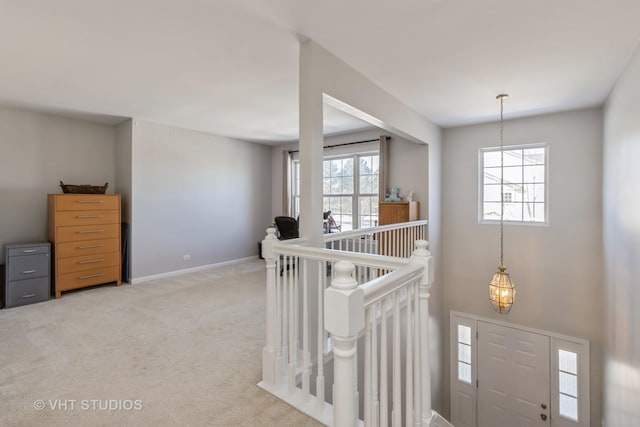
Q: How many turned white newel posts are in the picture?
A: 3